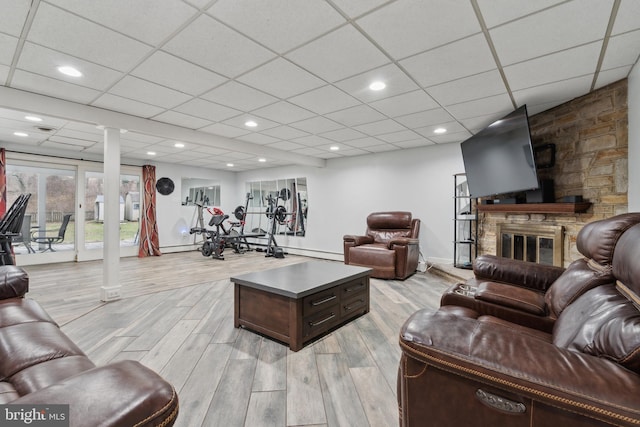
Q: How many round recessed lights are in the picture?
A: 11